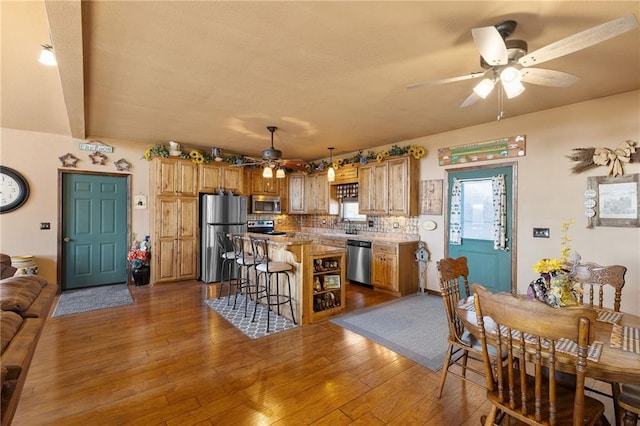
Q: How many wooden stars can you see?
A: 3